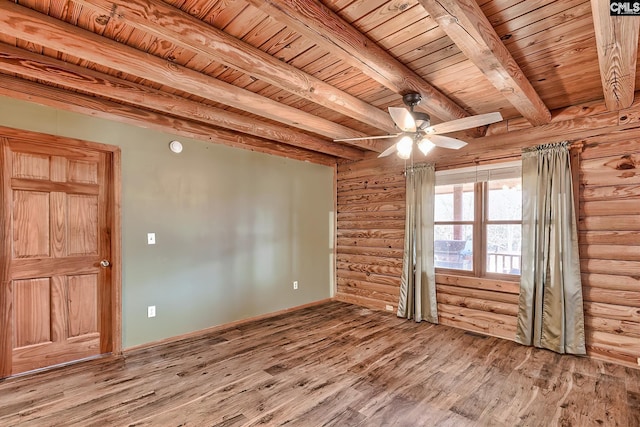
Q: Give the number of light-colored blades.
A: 5